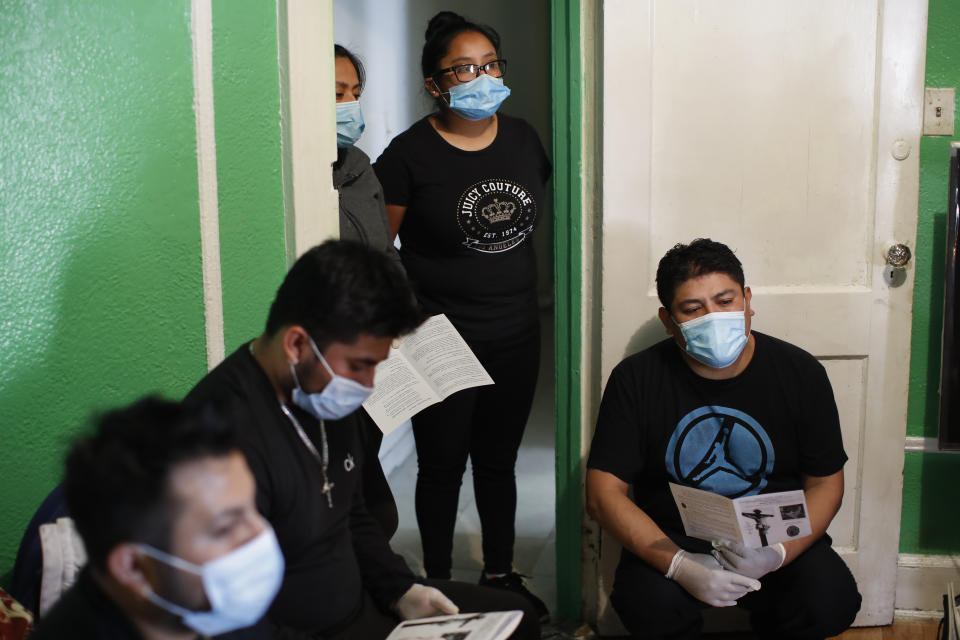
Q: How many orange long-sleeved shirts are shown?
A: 0